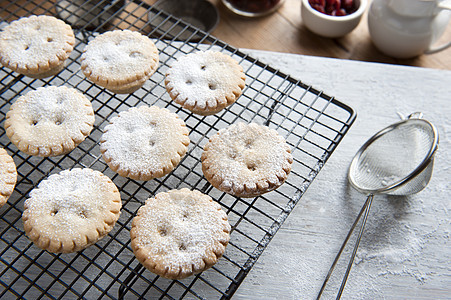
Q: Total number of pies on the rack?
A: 9